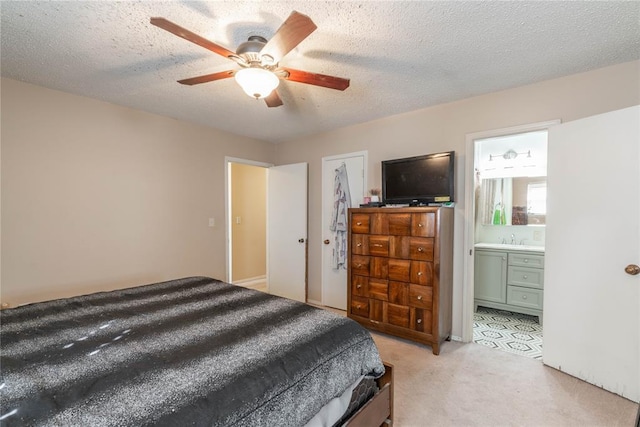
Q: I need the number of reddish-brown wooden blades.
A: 5